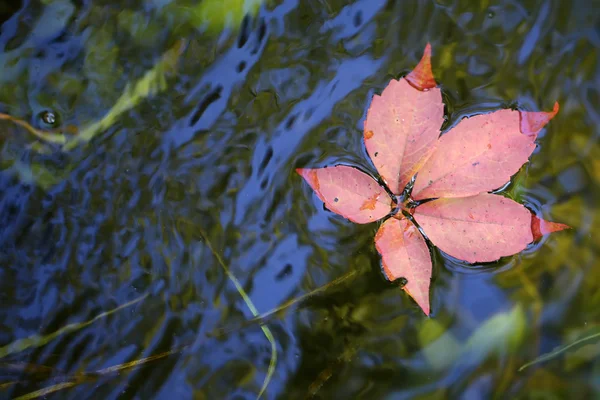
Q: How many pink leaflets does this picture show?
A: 5